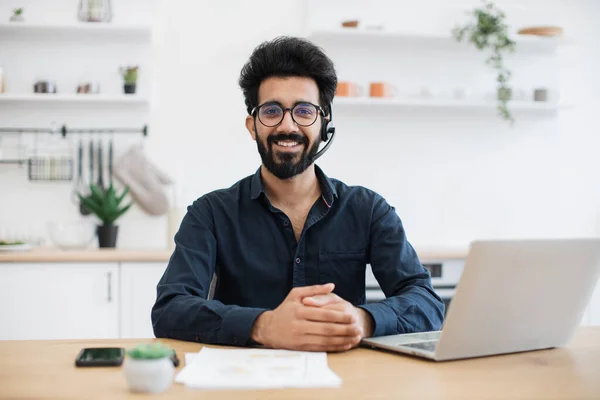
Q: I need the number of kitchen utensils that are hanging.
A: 4